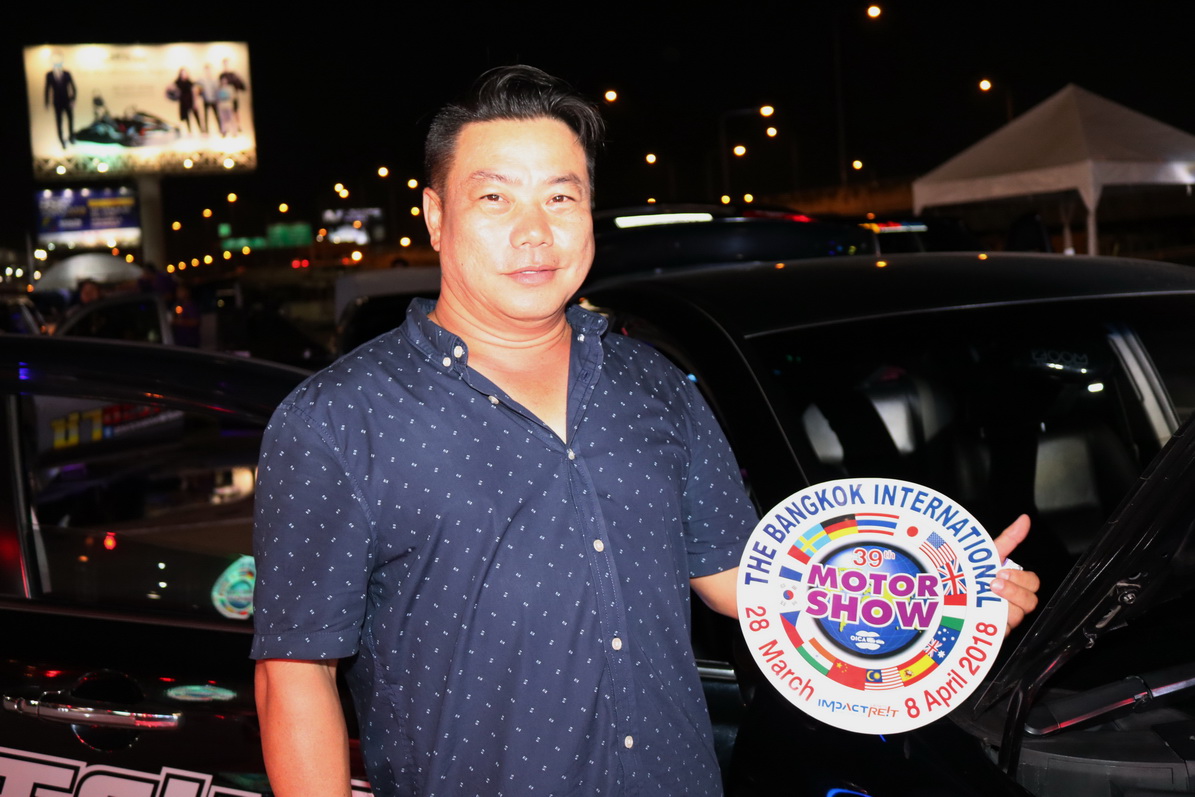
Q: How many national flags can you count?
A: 15